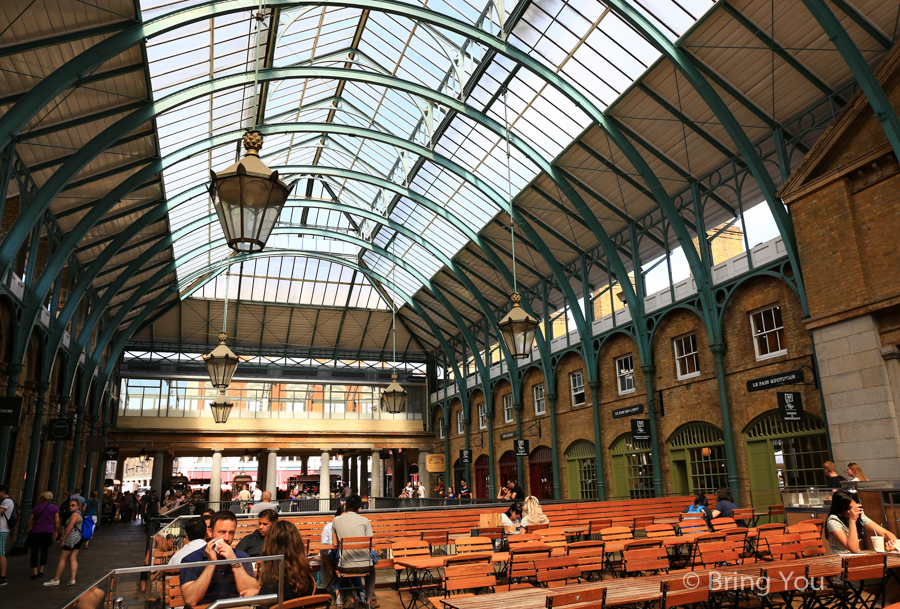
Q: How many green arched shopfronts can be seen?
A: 4